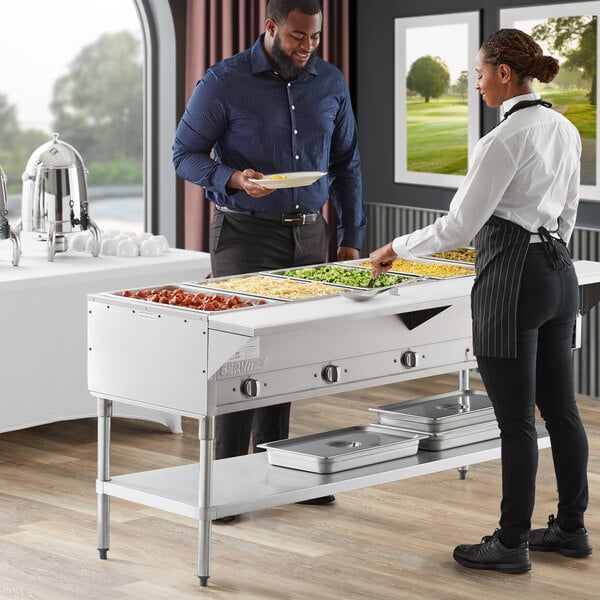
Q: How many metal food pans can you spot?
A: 8